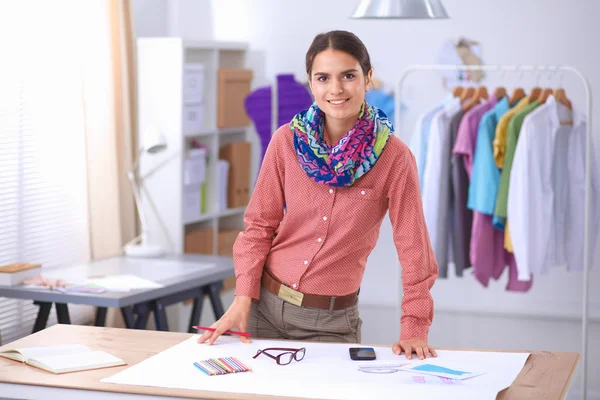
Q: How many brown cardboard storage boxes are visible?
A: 4